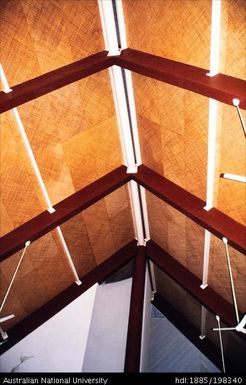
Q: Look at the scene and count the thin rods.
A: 4